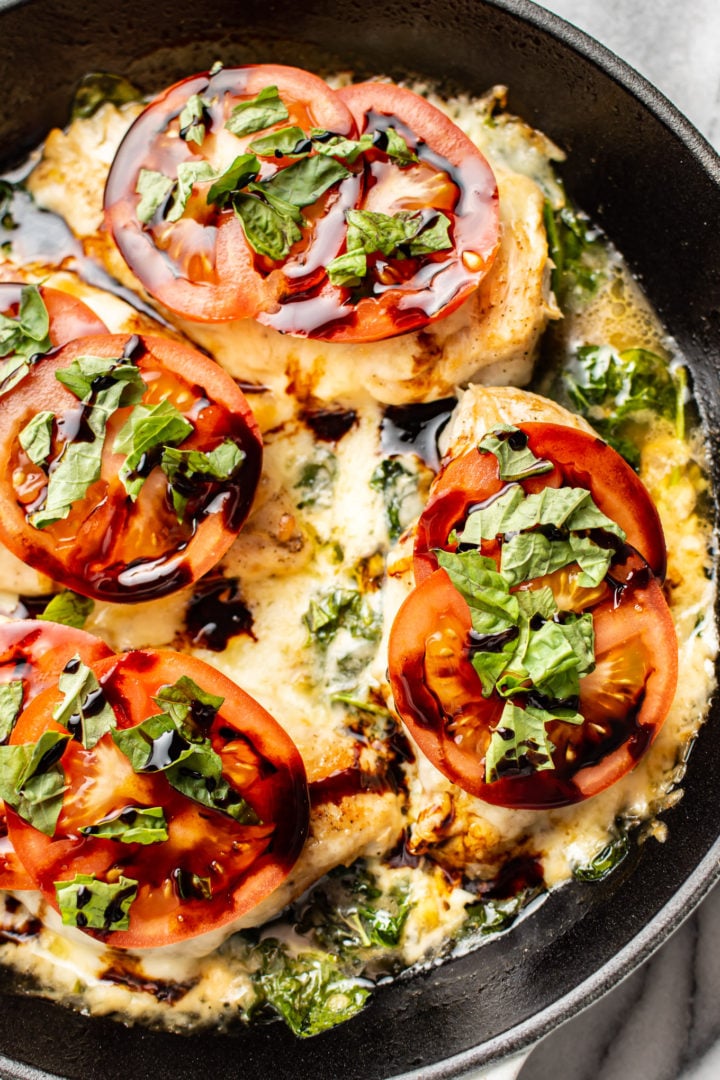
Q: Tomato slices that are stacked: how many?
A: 8